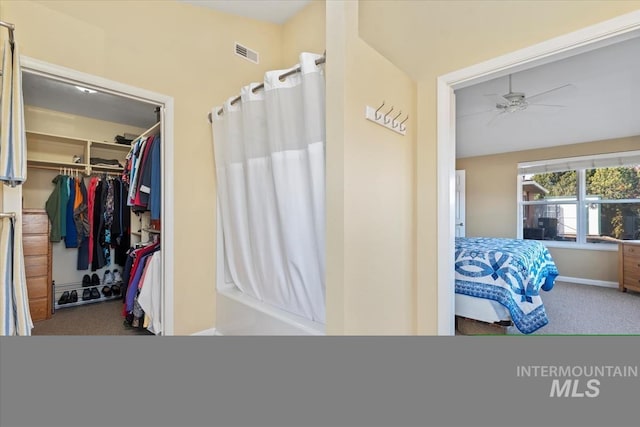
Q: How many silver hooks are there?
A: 4